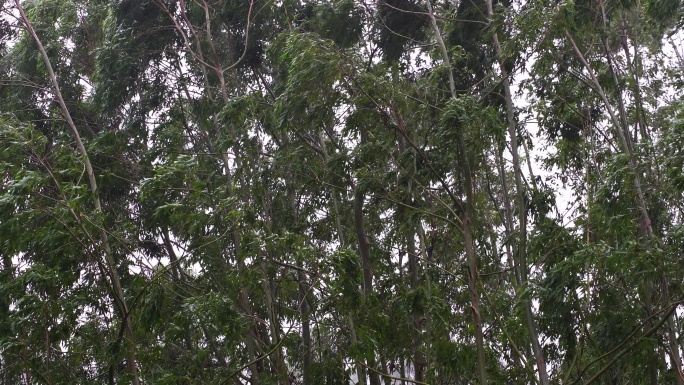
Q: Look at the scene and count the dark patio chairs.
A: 0